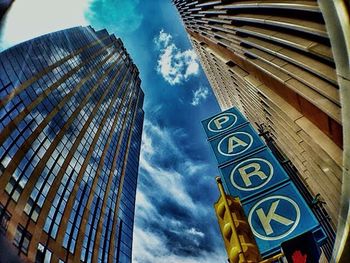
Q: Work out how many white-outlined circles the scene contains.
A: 4